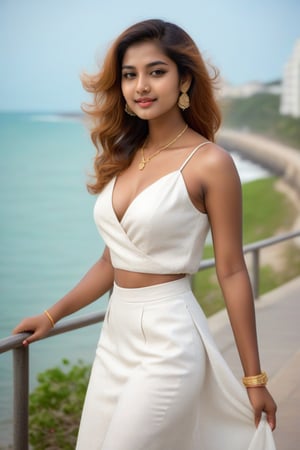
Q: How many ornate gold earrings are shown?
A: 2